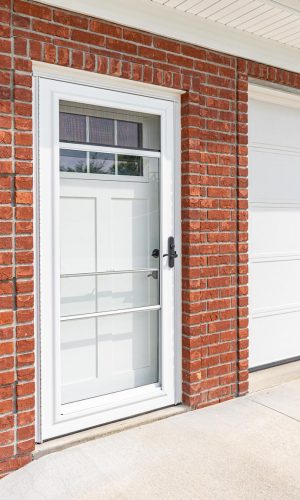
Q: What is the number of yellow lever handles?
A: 0